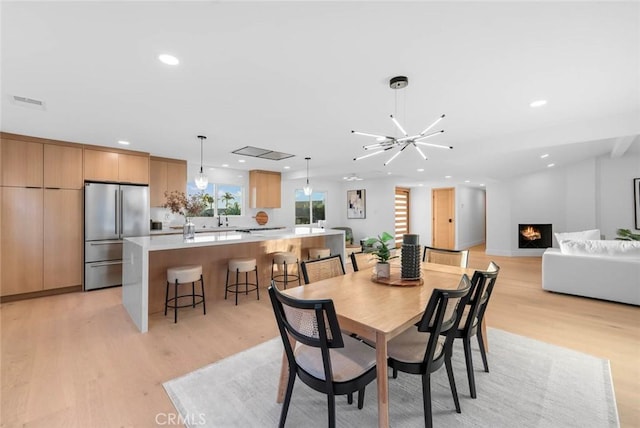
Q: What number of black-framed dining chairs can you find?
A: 6